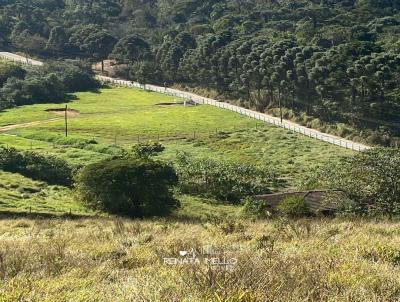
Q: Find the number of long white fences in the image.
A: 1